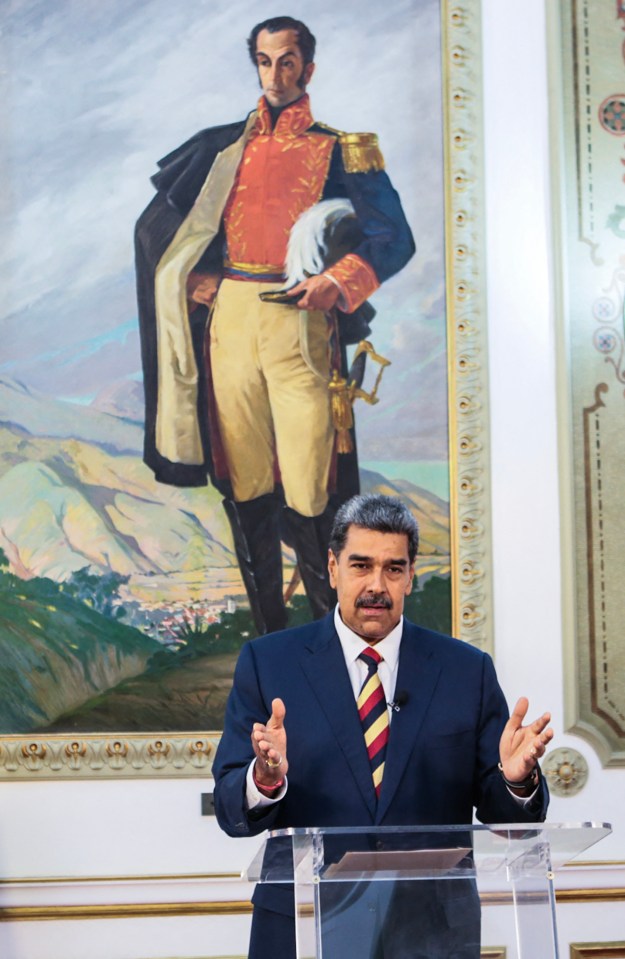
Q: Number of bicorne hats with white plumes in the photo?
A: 1